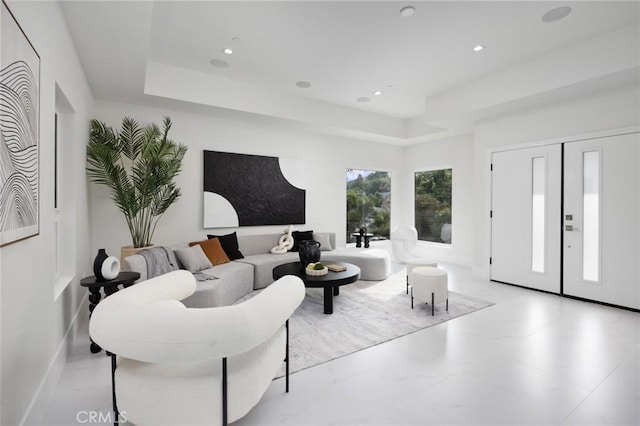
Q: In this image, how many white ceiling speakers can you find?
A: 4